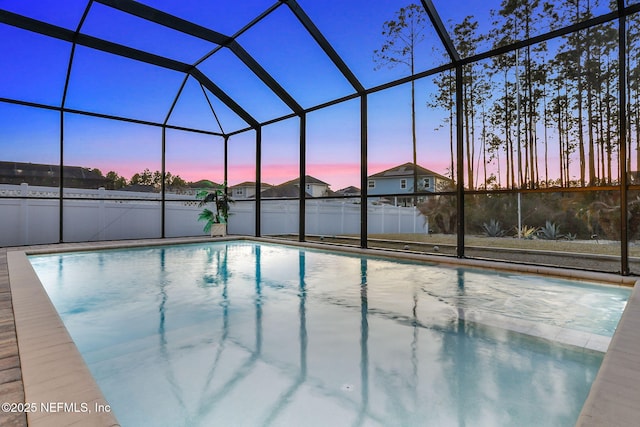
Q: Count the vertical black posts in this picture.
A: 8